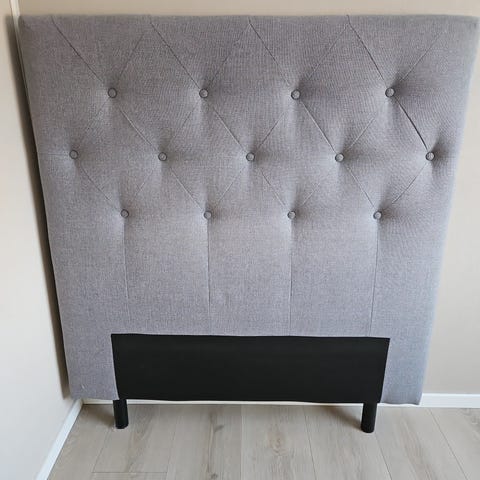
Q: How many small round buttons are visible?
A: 13